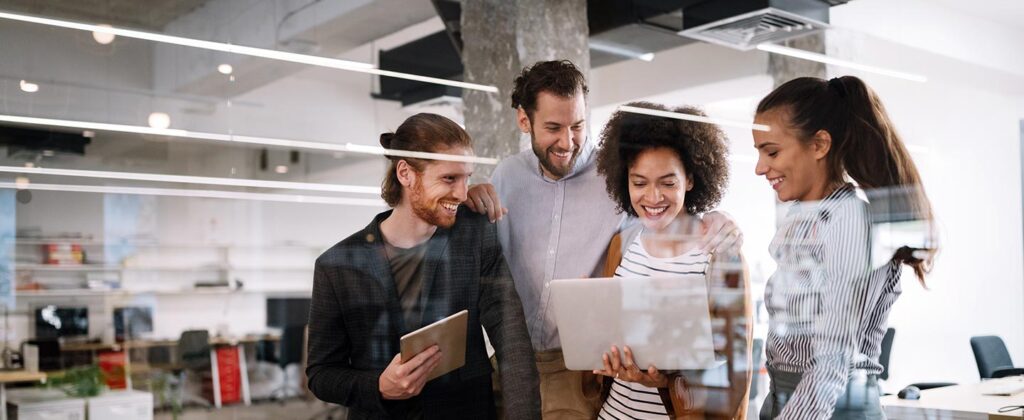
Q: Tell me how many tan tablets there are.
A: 1